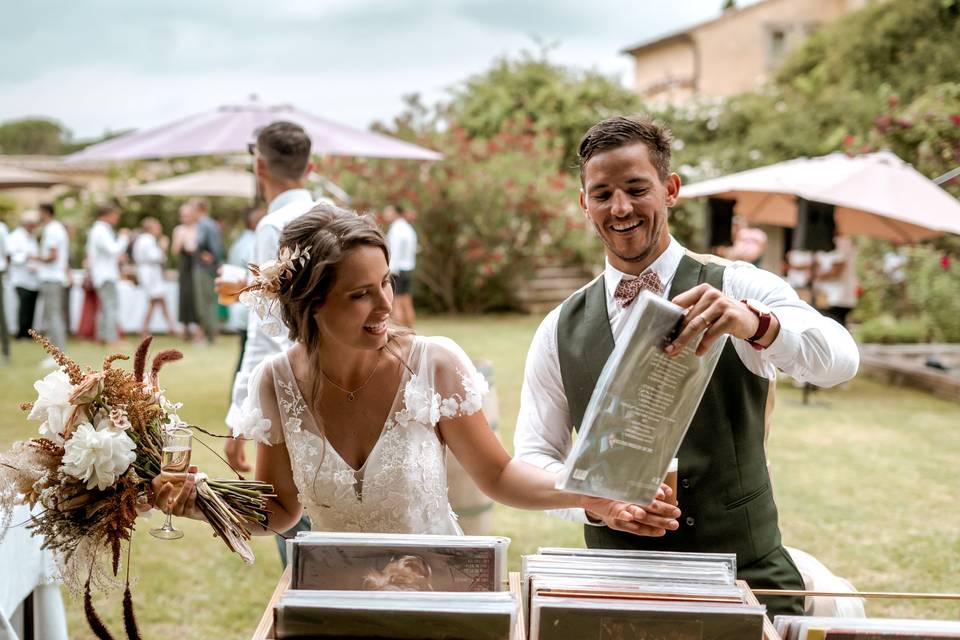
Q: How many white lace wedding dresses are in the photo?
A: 1